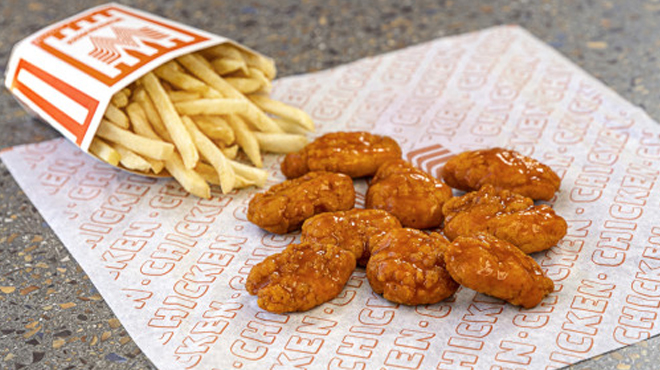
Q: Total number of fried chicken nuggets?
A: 9